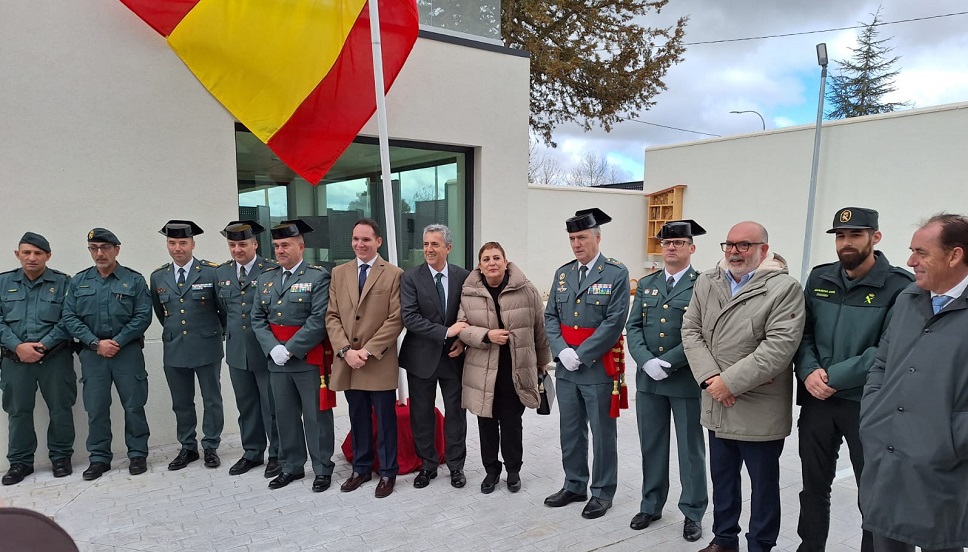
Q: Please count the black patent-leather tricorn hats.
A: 5